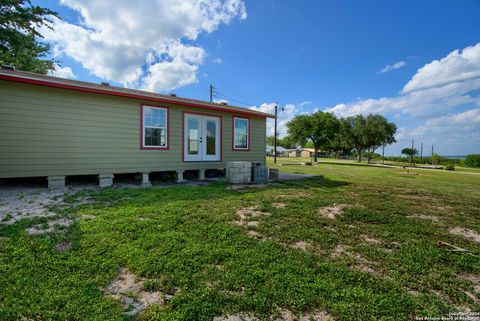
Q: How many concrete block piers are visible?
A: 5